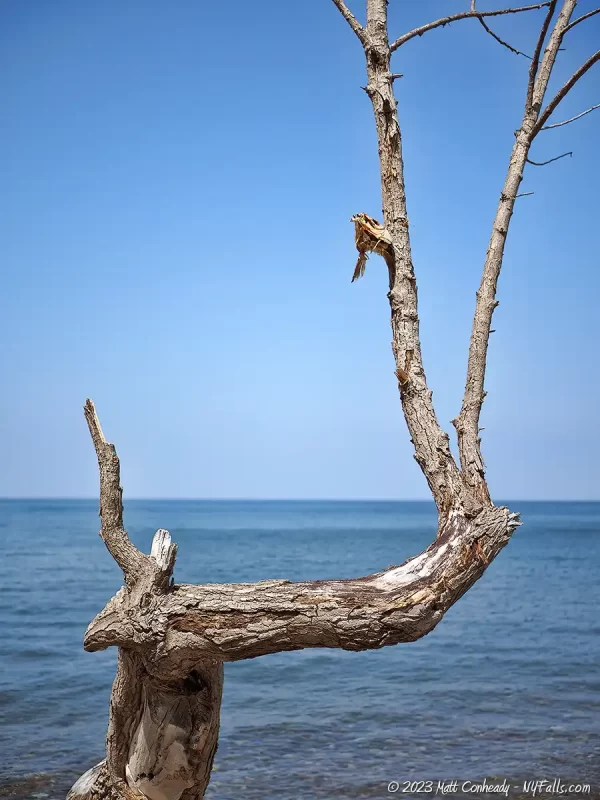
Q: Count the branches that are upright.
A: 3